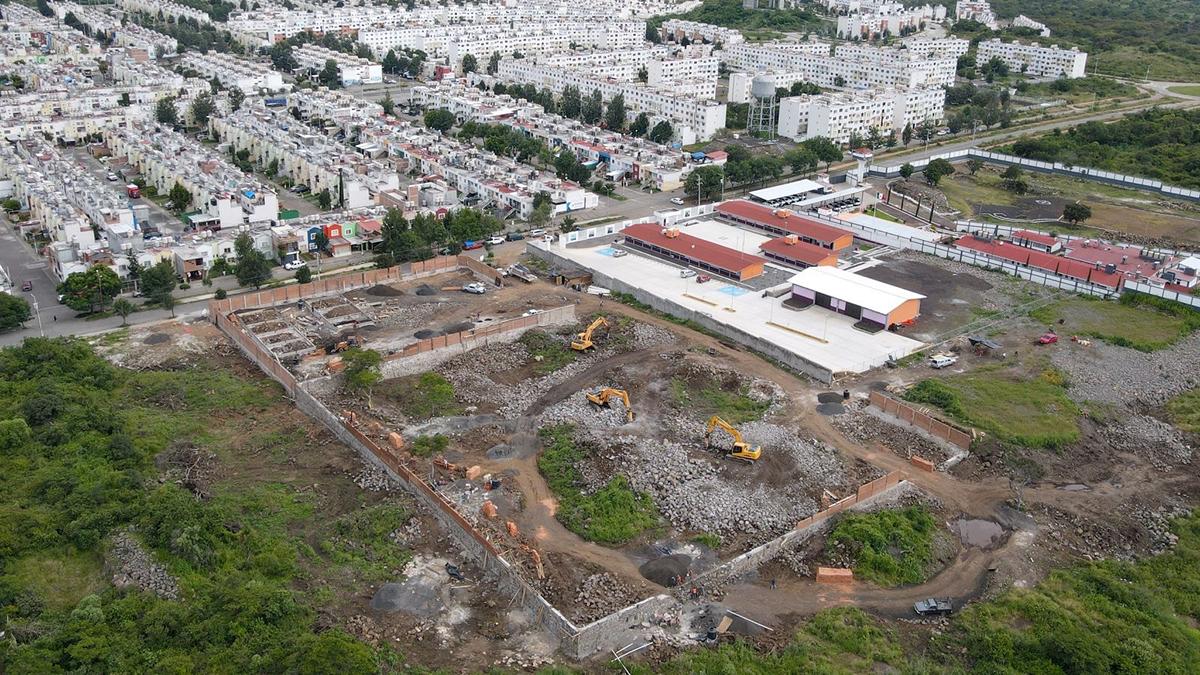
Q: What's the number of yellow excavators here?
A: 3